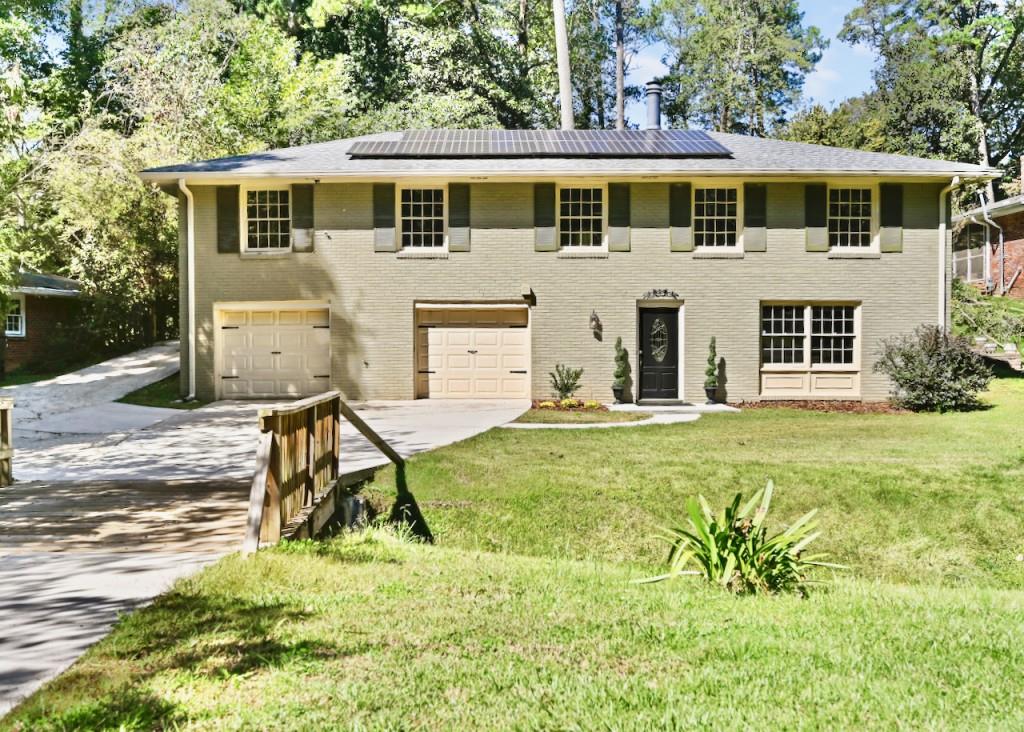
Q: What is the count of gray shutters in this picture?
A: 10